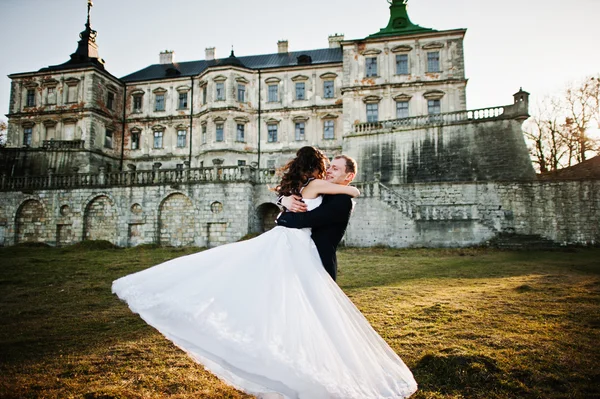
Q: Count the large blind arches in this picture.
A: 3